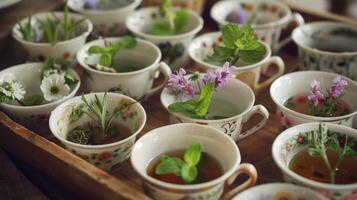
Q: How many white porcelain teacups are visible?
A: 14